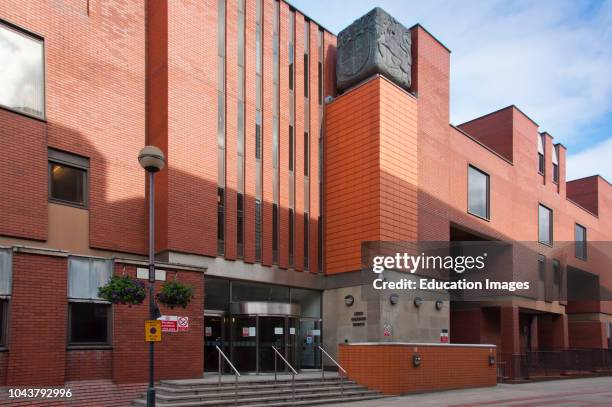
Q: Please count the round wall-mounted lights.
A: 4